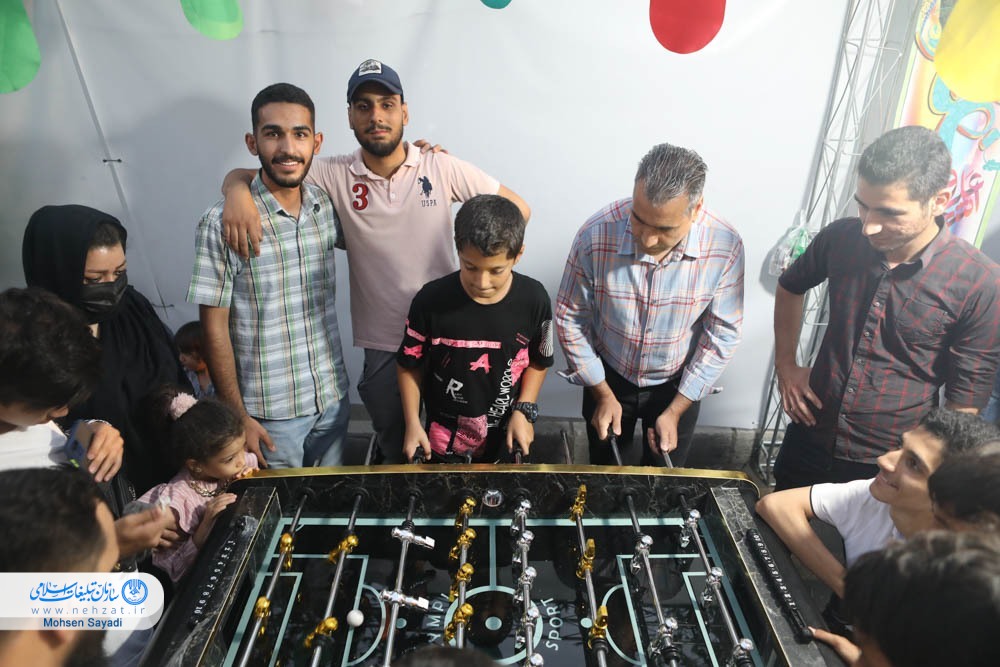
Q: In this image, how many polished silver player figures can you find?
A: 12